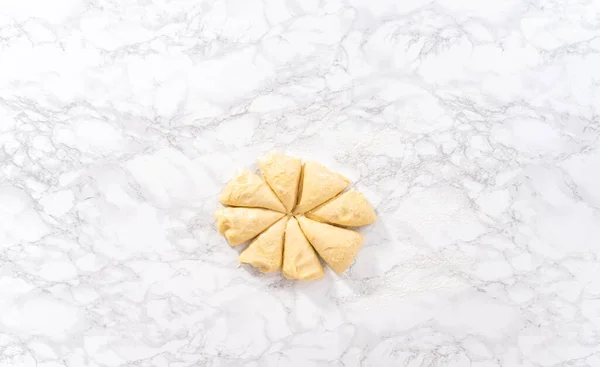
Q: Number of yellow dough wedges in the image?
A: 8